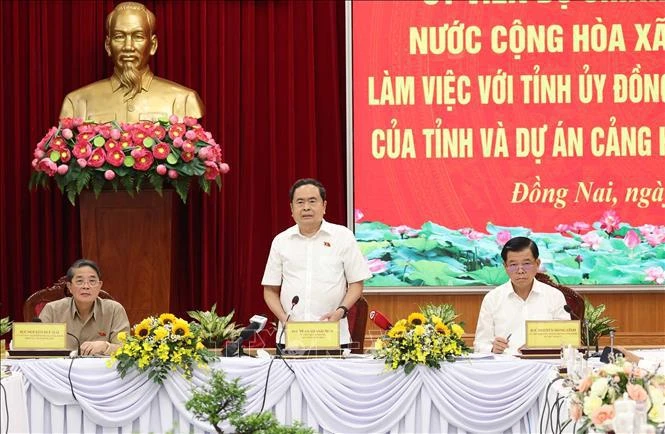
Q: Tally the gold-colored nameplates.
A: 3